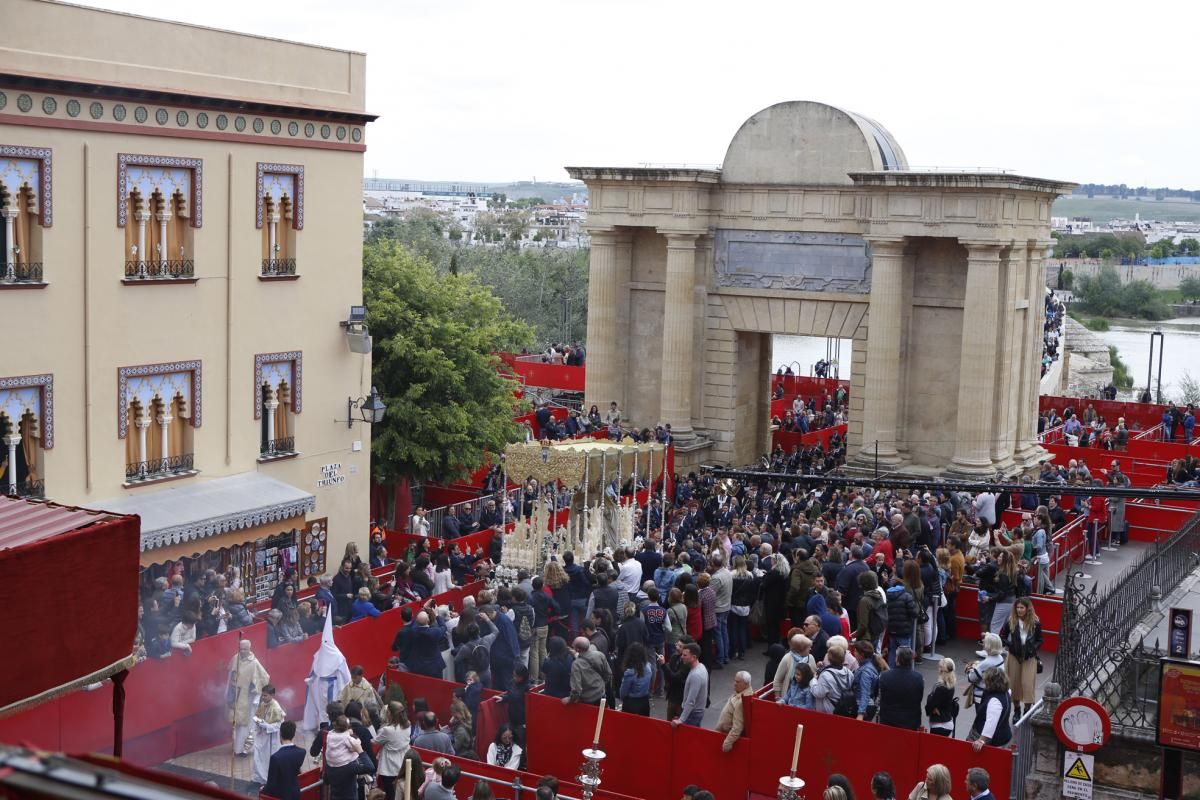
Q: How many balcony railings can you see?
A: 6